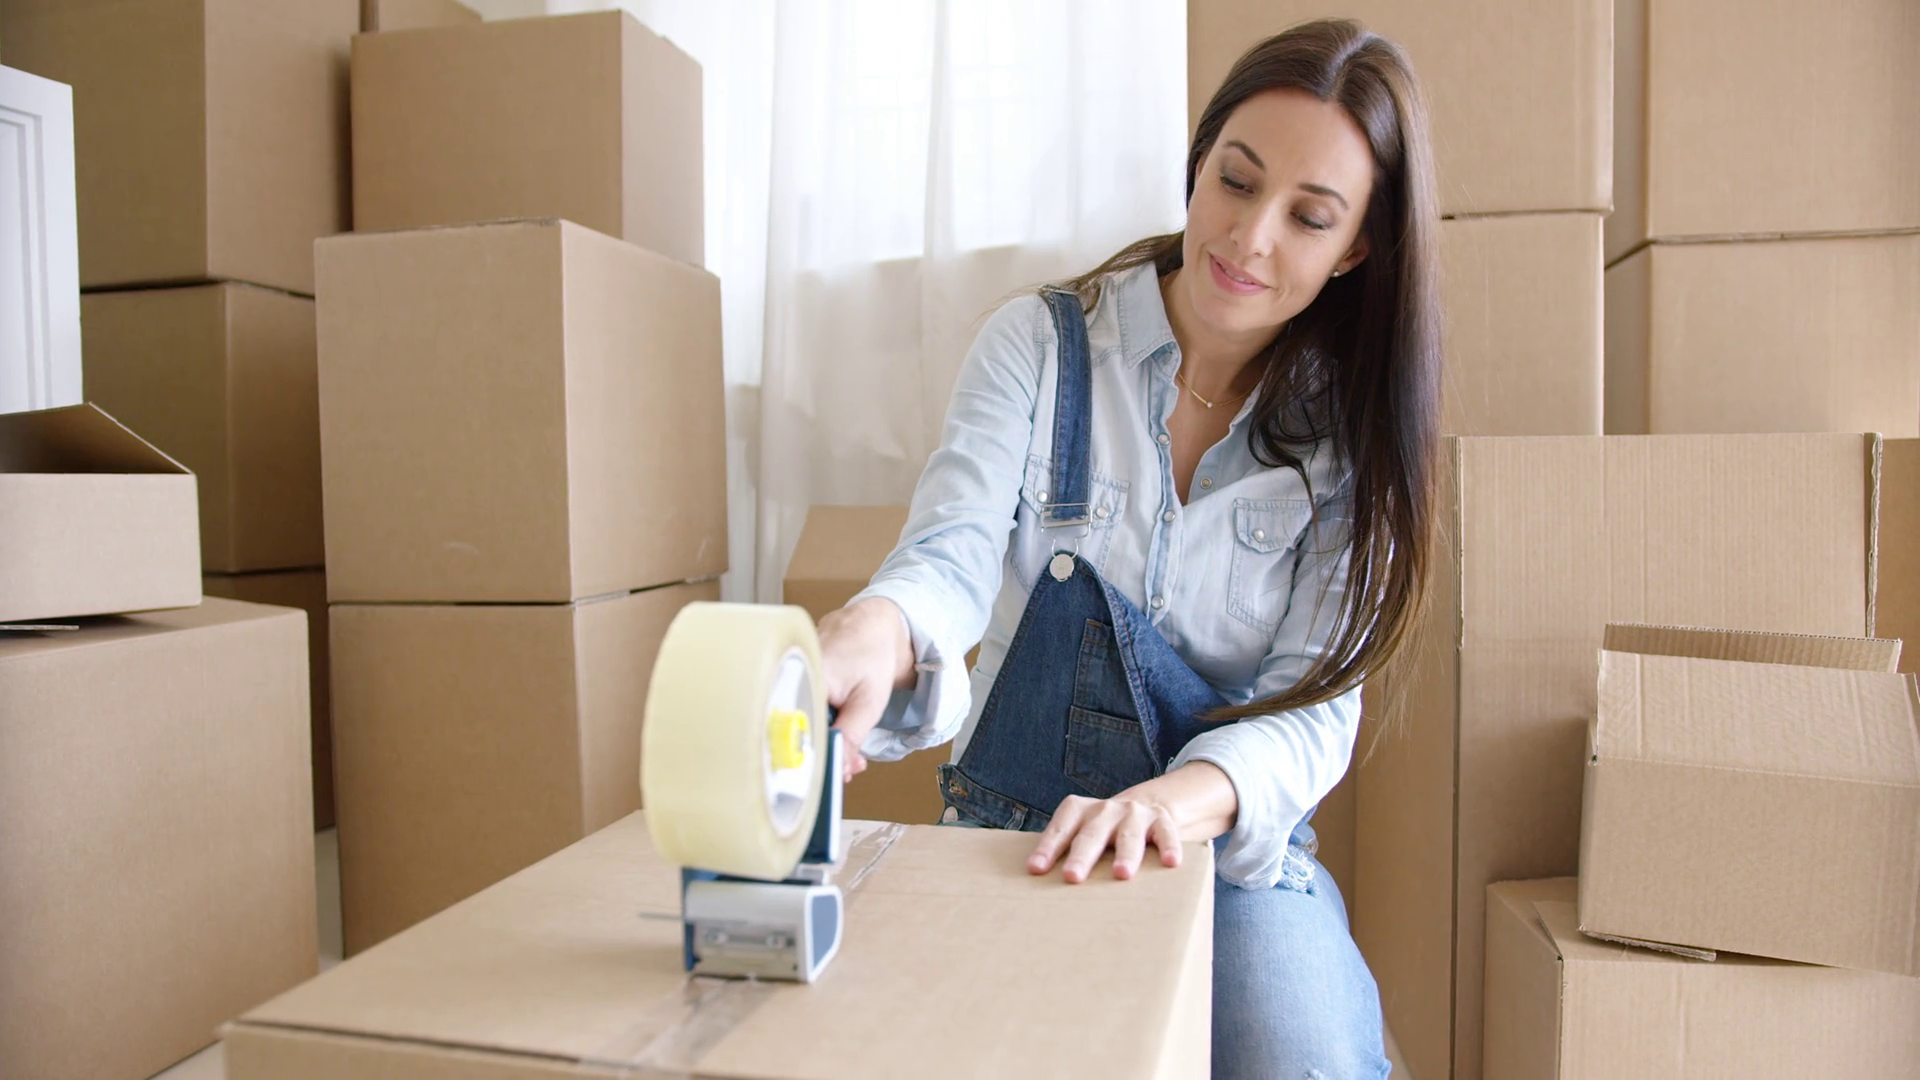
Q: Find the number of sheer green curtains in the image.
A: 0